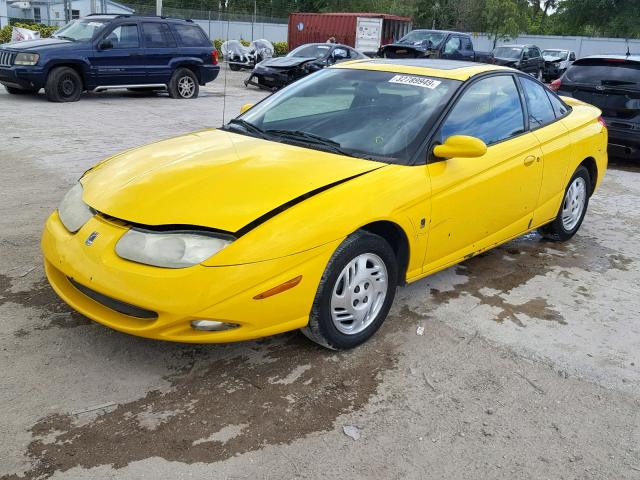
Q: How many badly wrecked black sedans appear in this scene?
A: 1